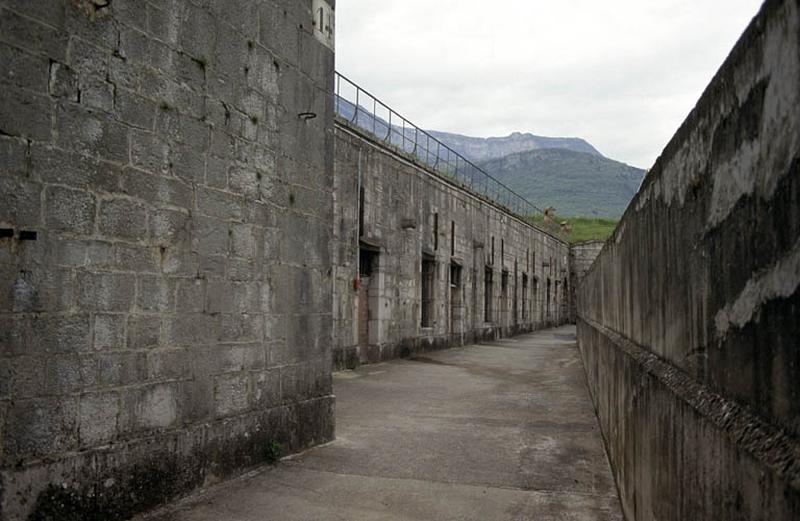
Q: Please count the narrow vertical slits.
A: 9